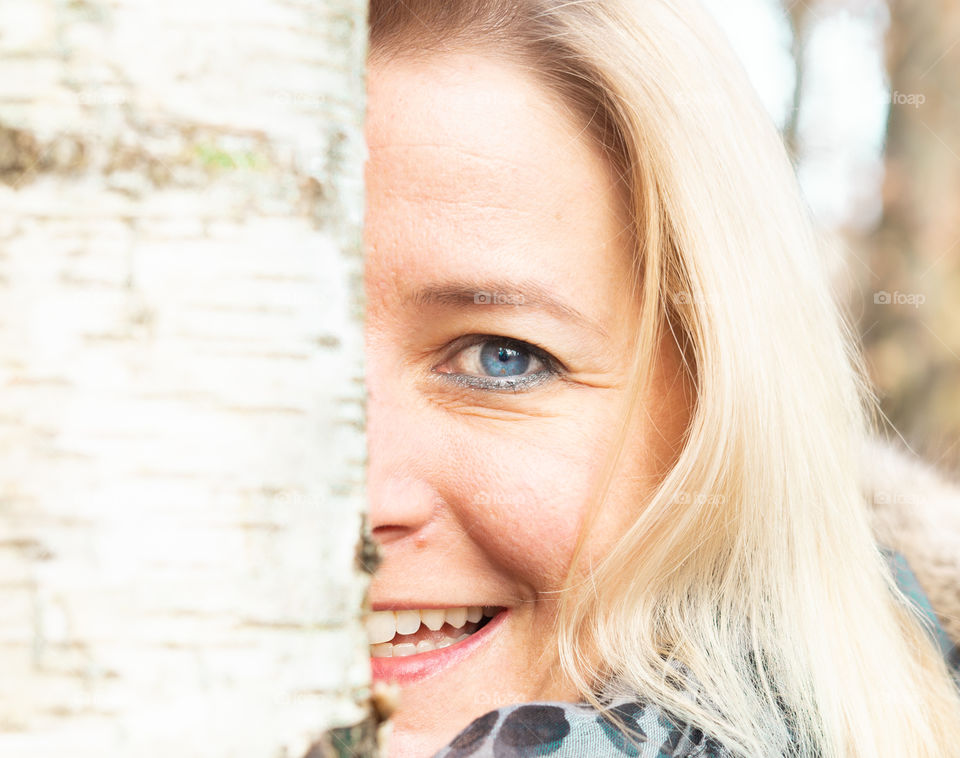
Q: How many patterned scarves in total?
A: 1